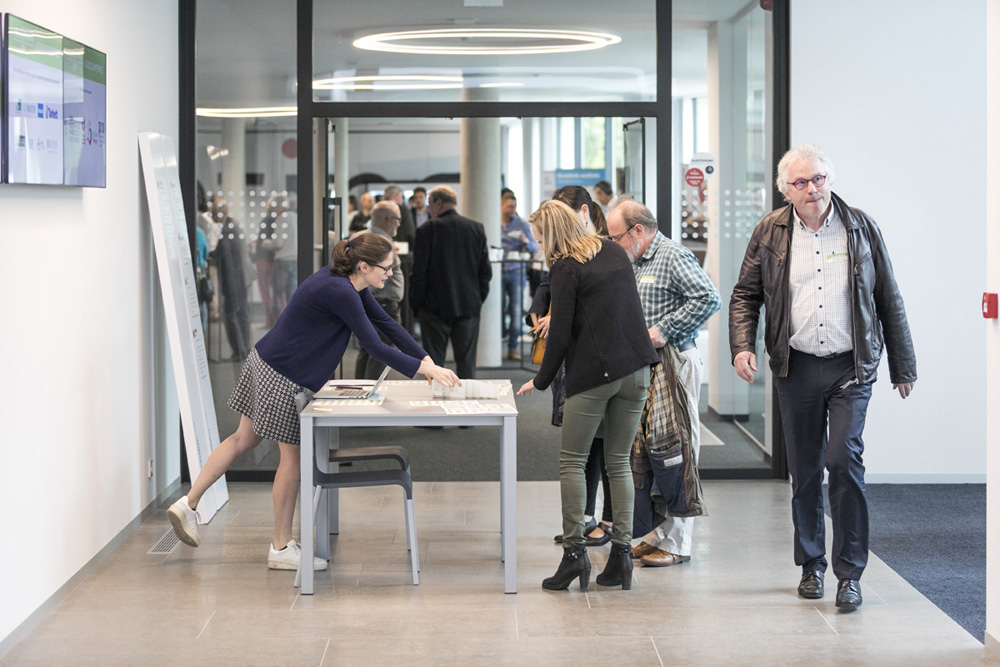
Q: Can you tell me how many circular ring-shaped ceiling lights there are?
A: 3